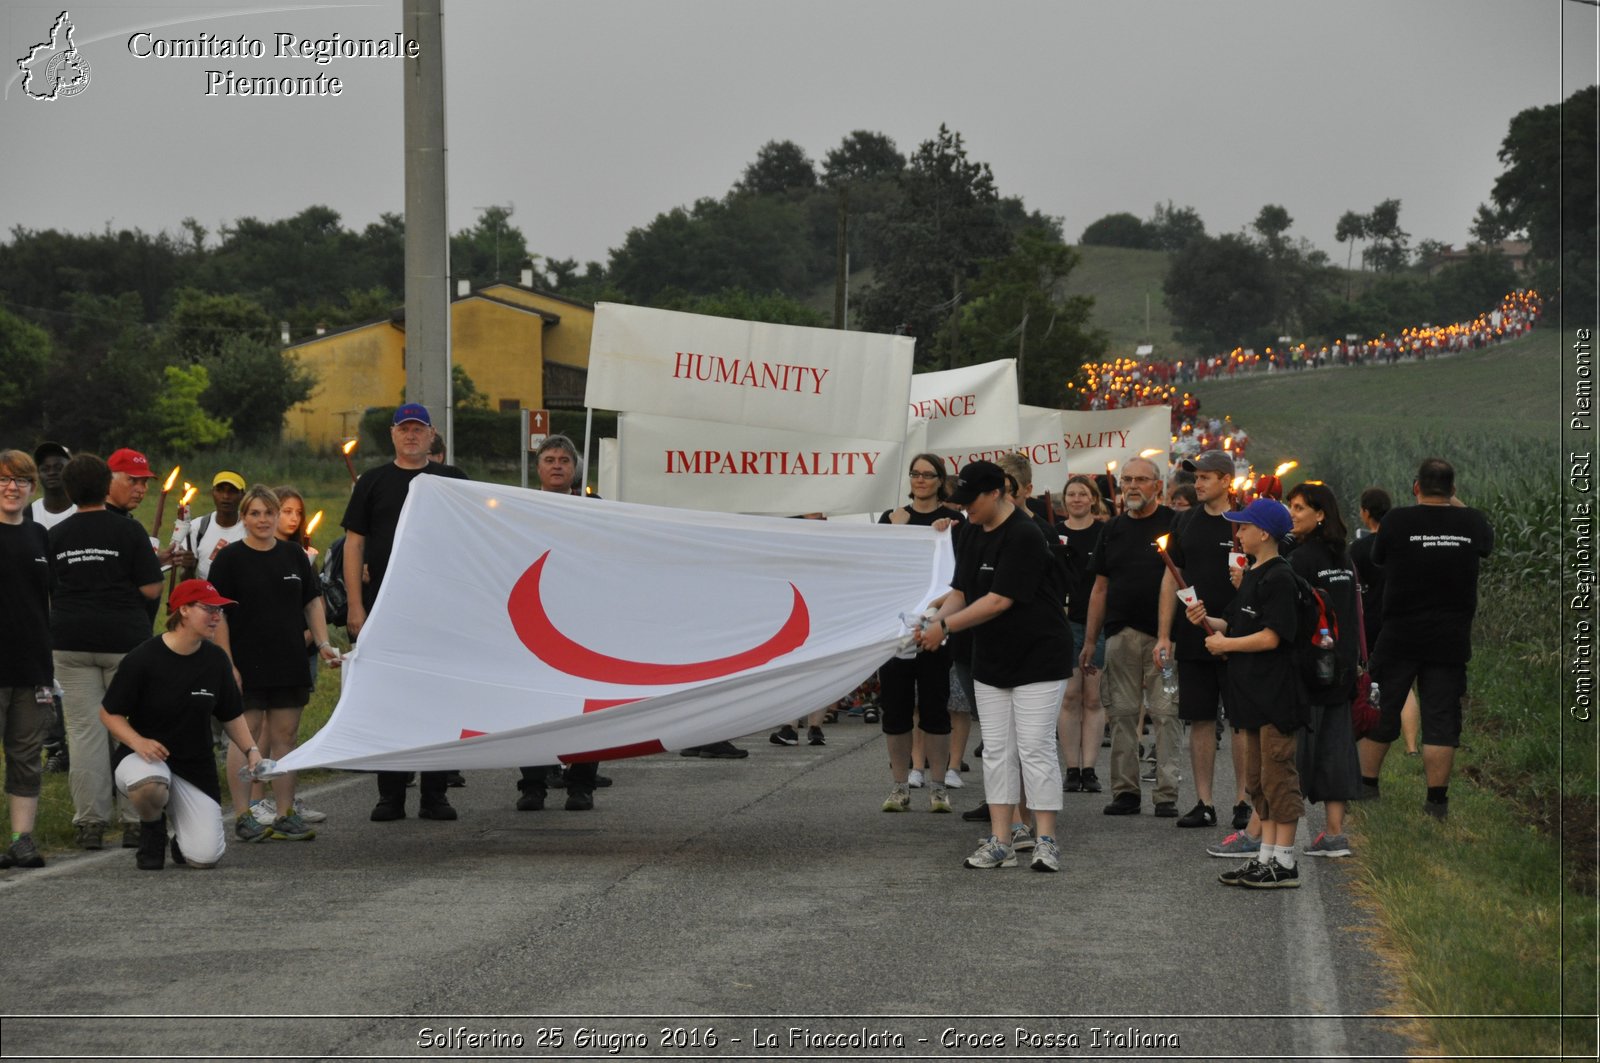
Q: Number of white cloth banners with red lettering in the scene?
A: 5